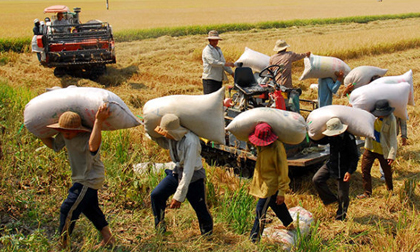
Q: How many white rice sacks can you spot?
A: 9